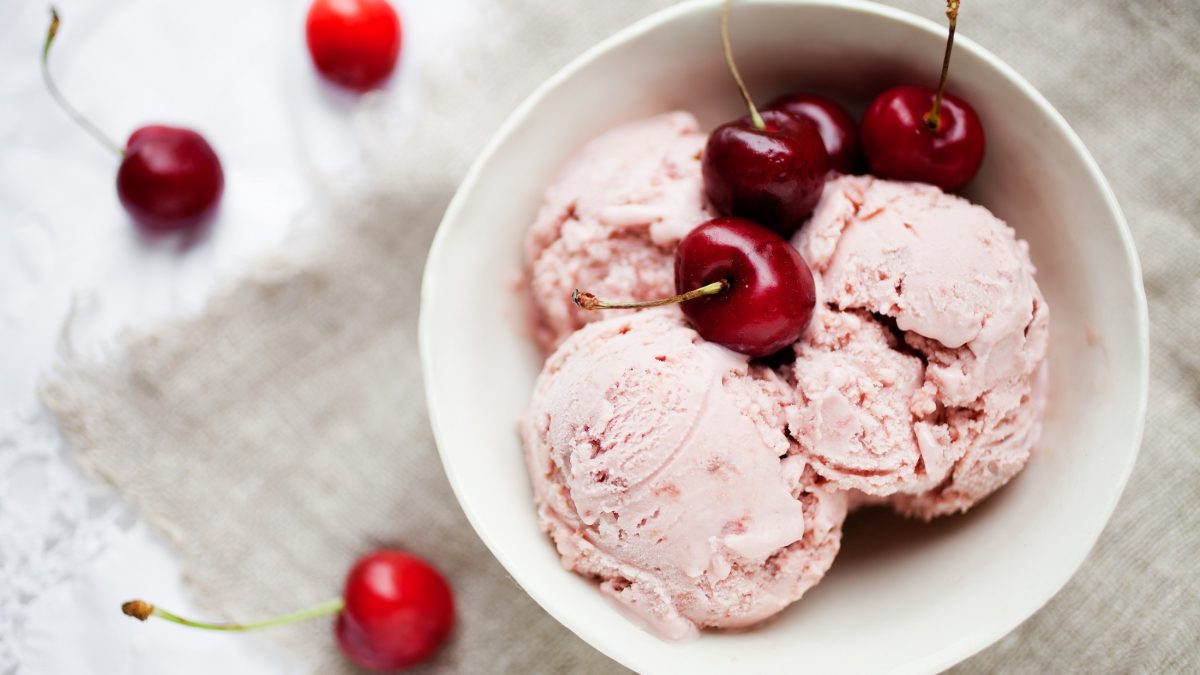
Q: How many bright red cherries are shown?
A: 2